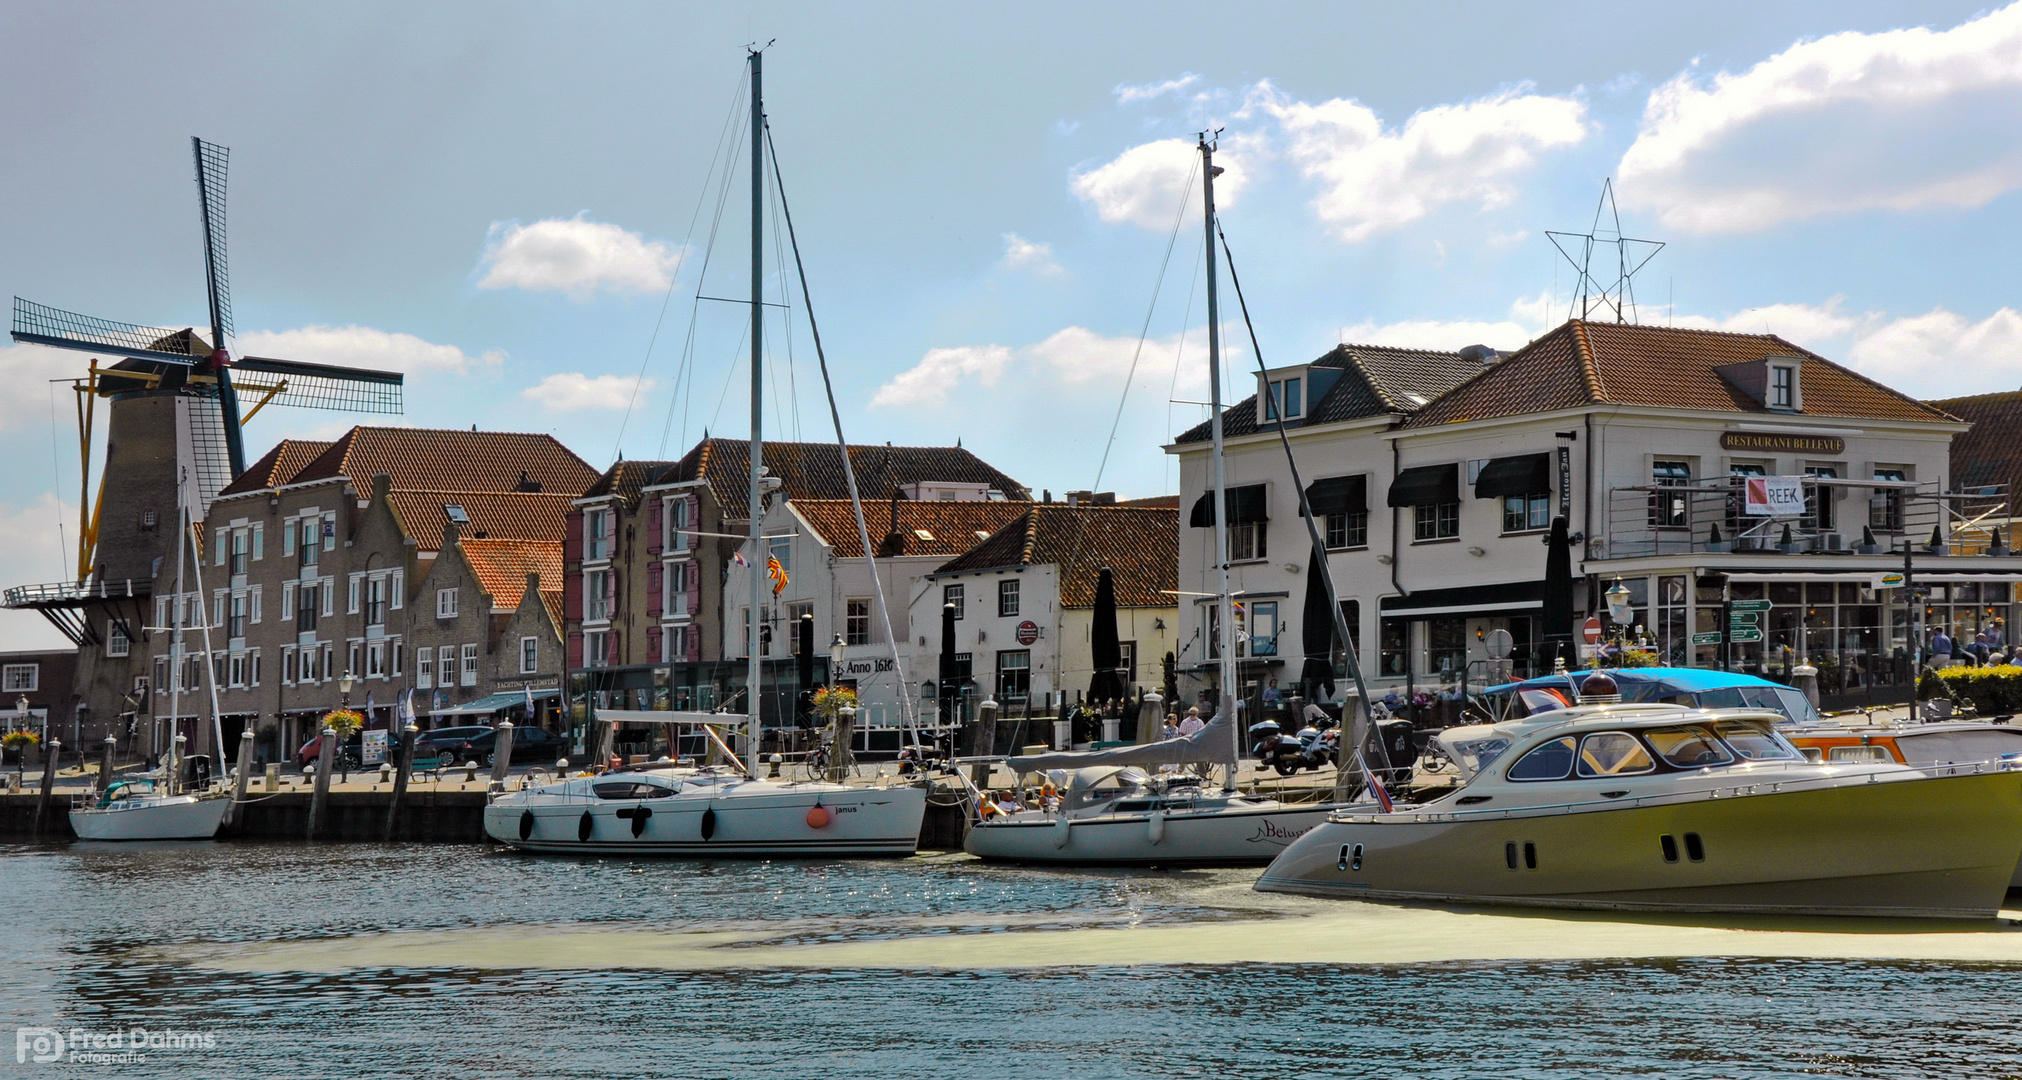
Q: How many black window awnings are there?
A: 4